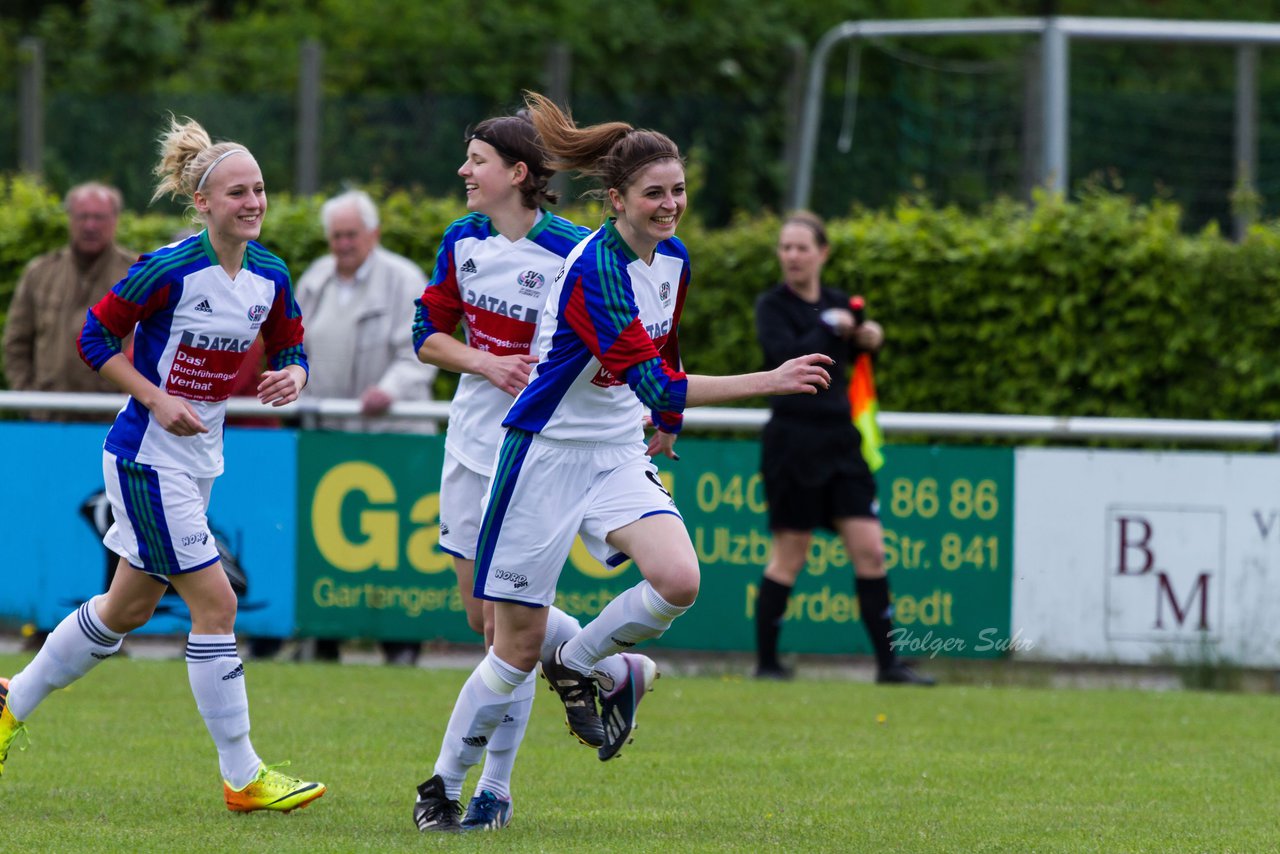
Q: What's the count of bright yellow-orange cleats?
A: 2